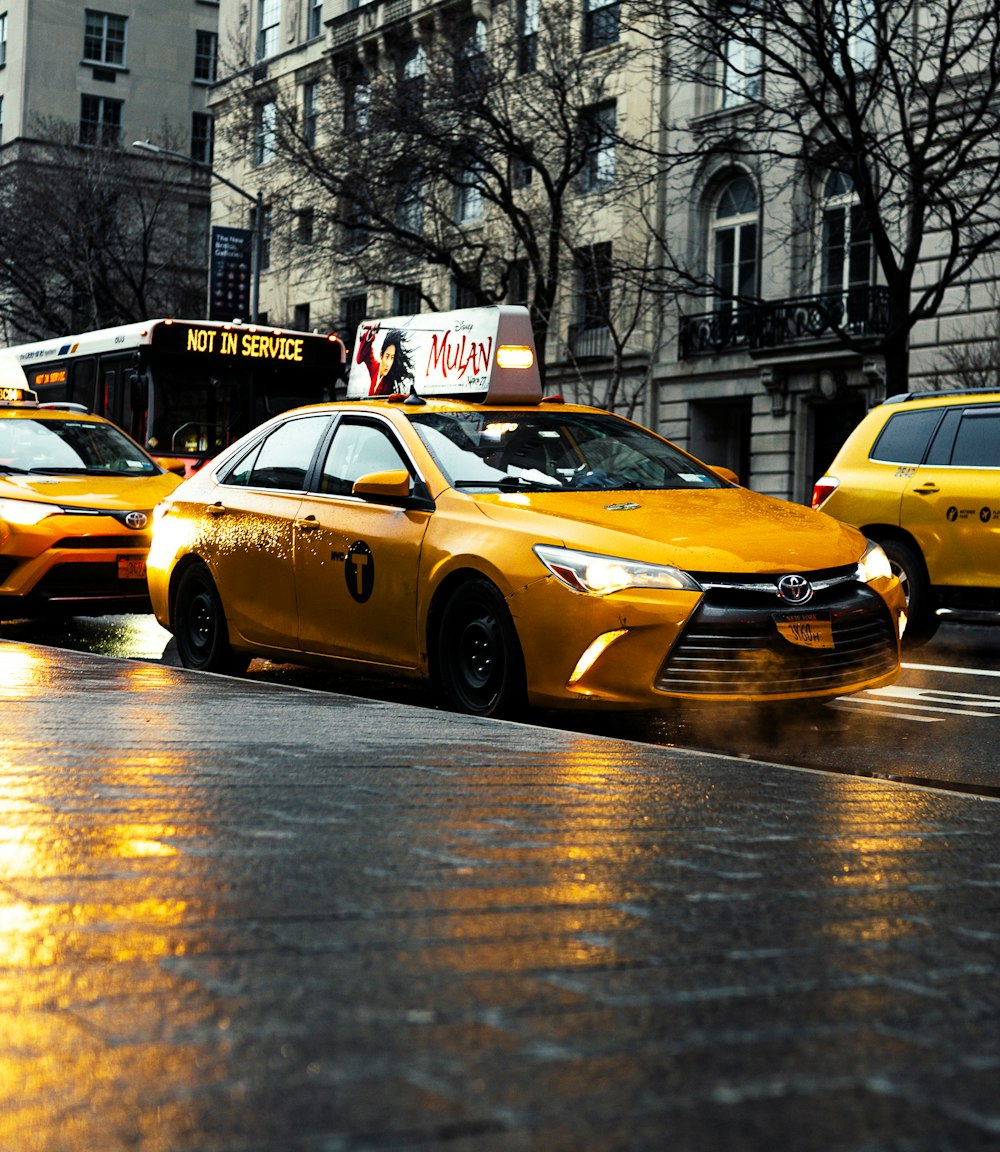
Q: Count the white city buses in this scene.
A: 1